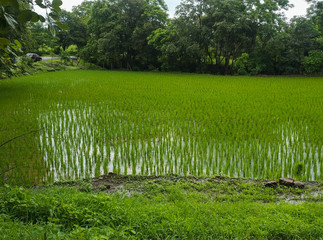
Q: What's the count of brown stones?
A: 3